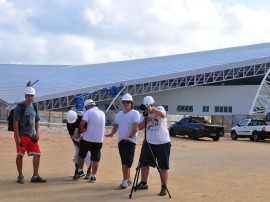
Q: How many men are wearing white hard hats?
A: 5